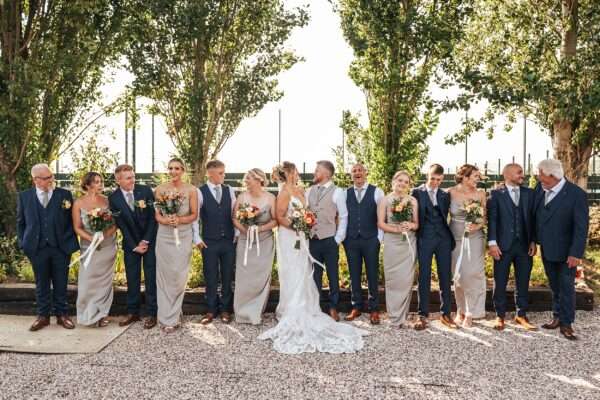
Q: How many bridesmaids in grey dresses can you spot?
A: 5